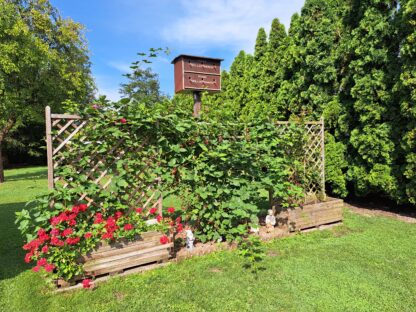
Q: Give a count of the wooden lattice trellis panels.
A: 2